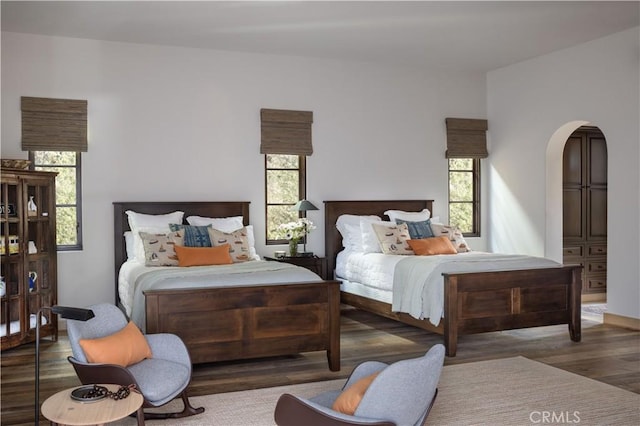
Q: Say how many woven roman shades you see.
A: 3